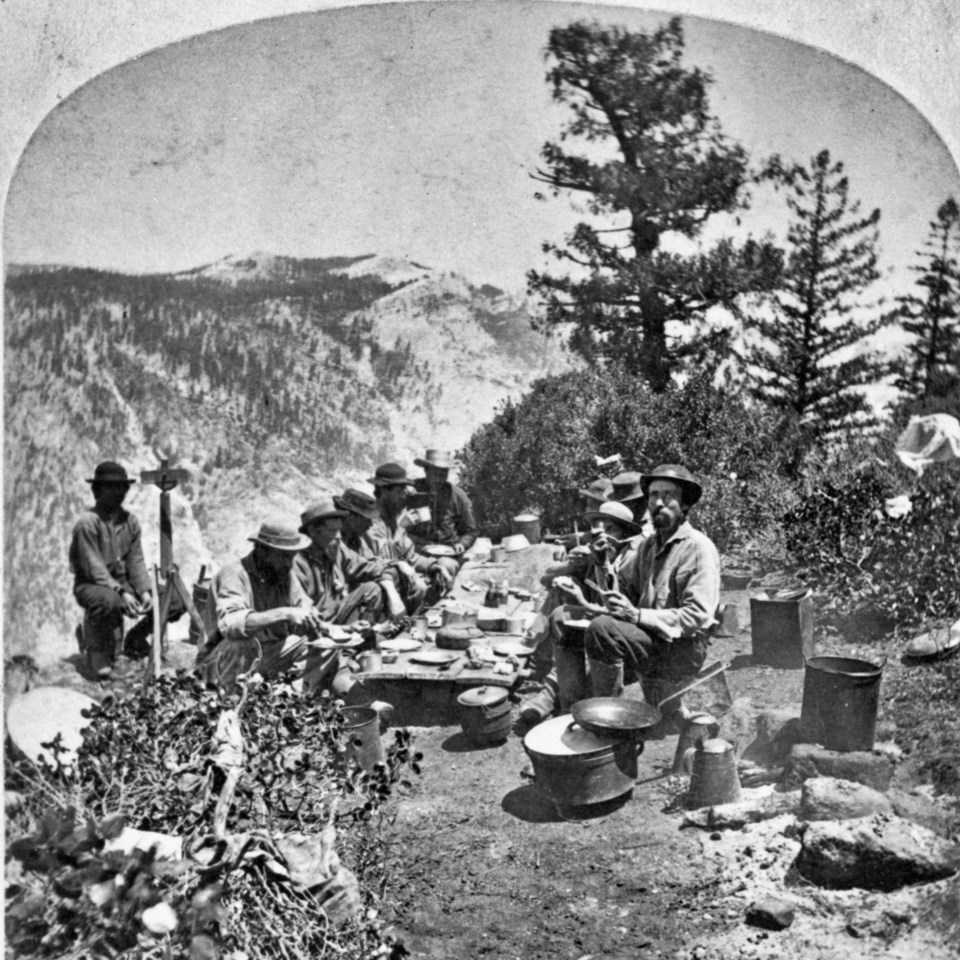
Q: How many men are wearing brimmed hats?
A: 10